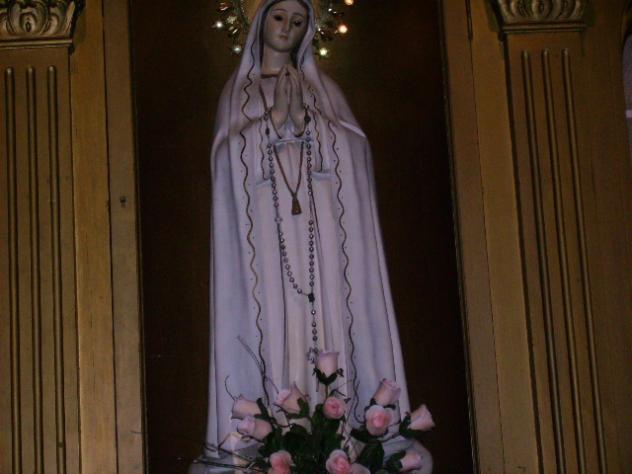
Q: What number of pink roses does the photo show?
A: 11